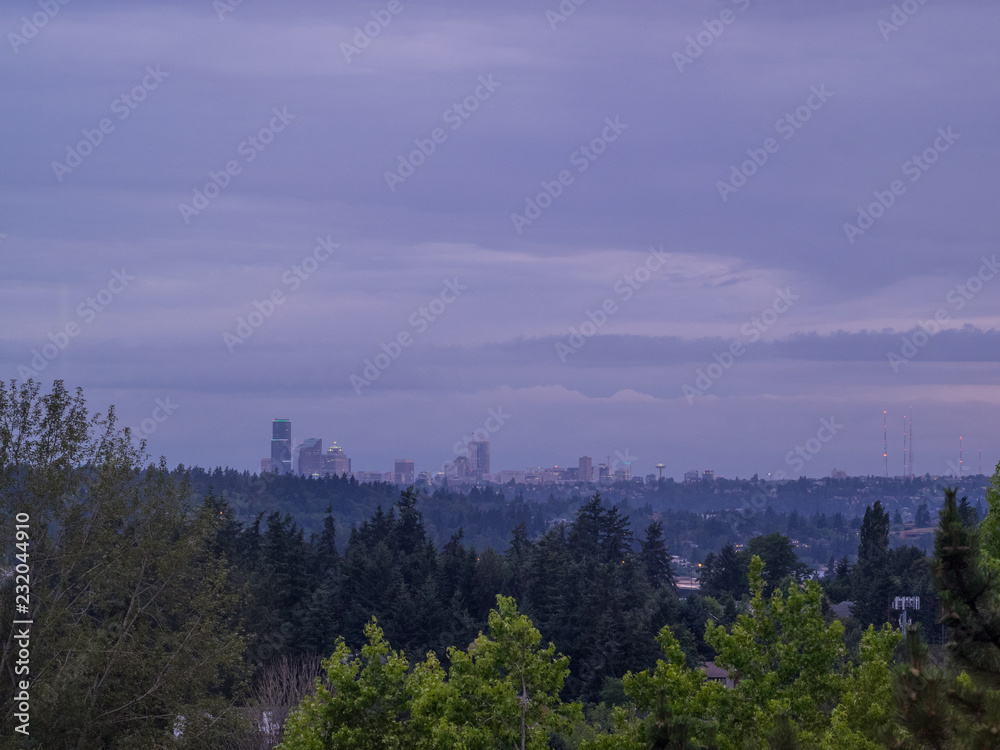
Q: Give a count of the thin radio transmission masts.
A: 5